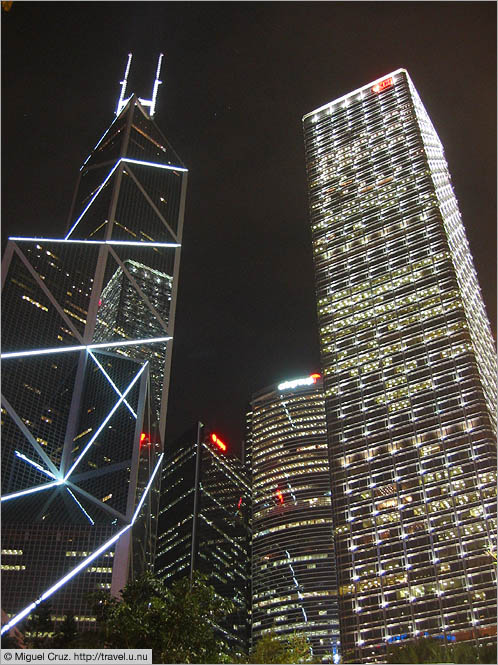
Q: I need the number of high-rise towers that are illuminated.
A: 4